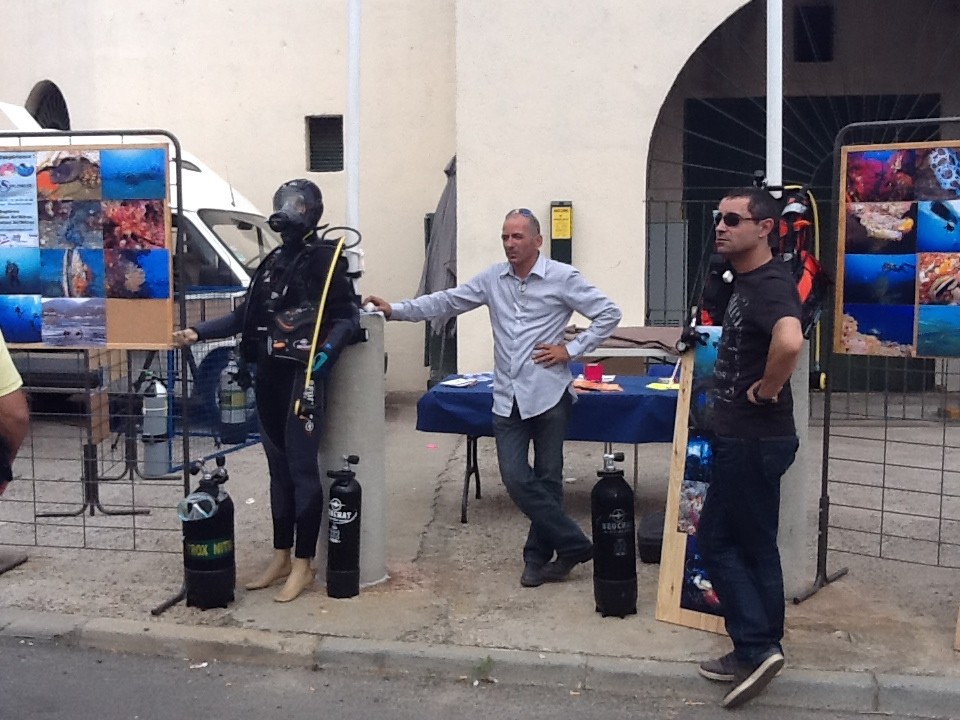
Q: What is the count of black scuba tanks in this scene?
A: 3